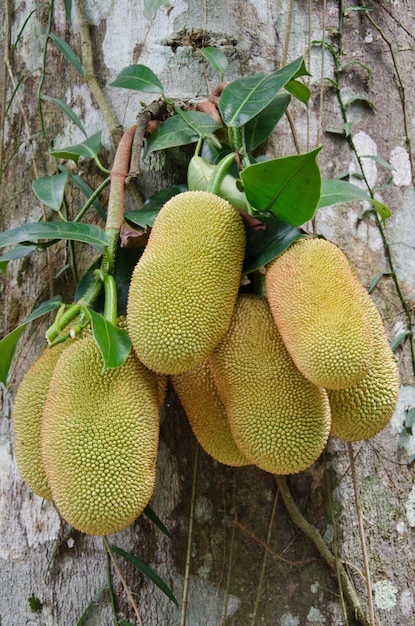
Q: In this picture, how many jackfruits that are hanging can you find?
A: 7